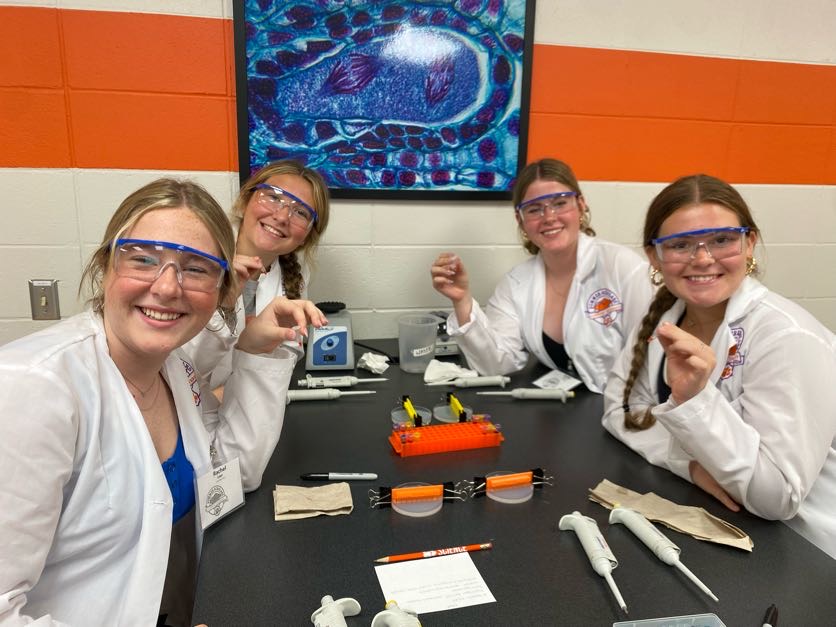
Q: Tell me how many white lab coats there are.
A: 4